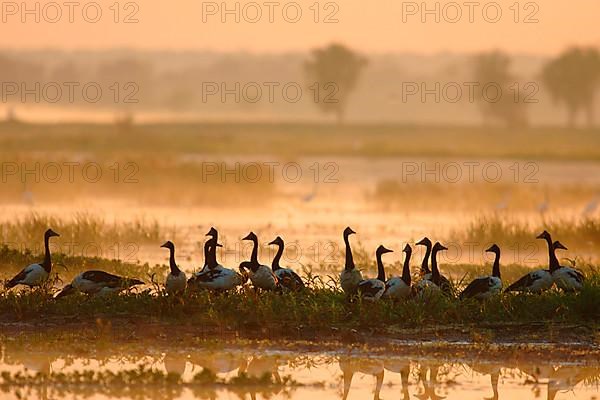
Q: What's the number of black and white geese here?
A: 15